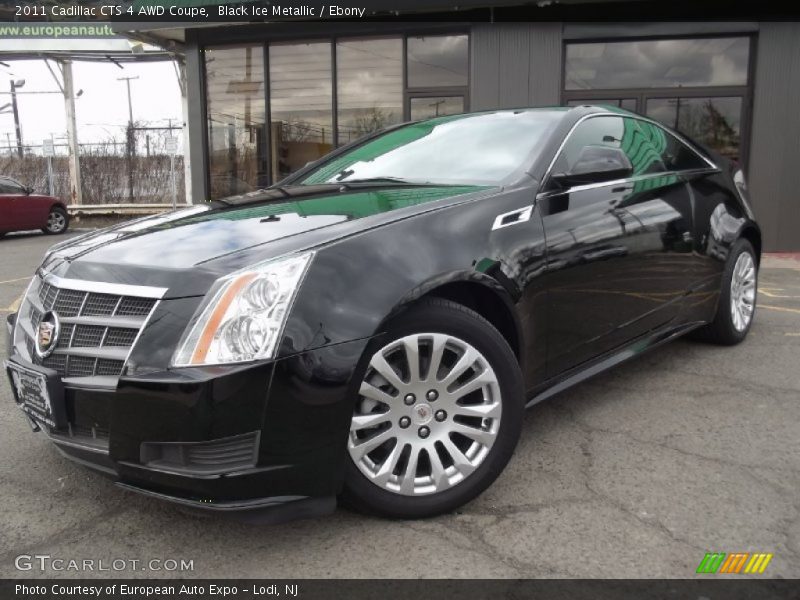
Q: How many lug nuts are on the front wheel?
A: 5